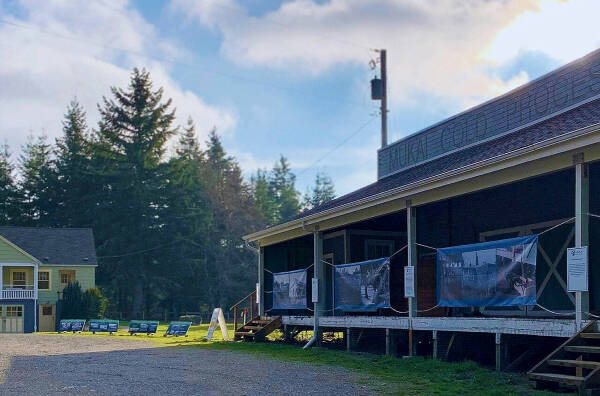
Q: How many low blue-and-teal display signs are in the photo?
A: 4